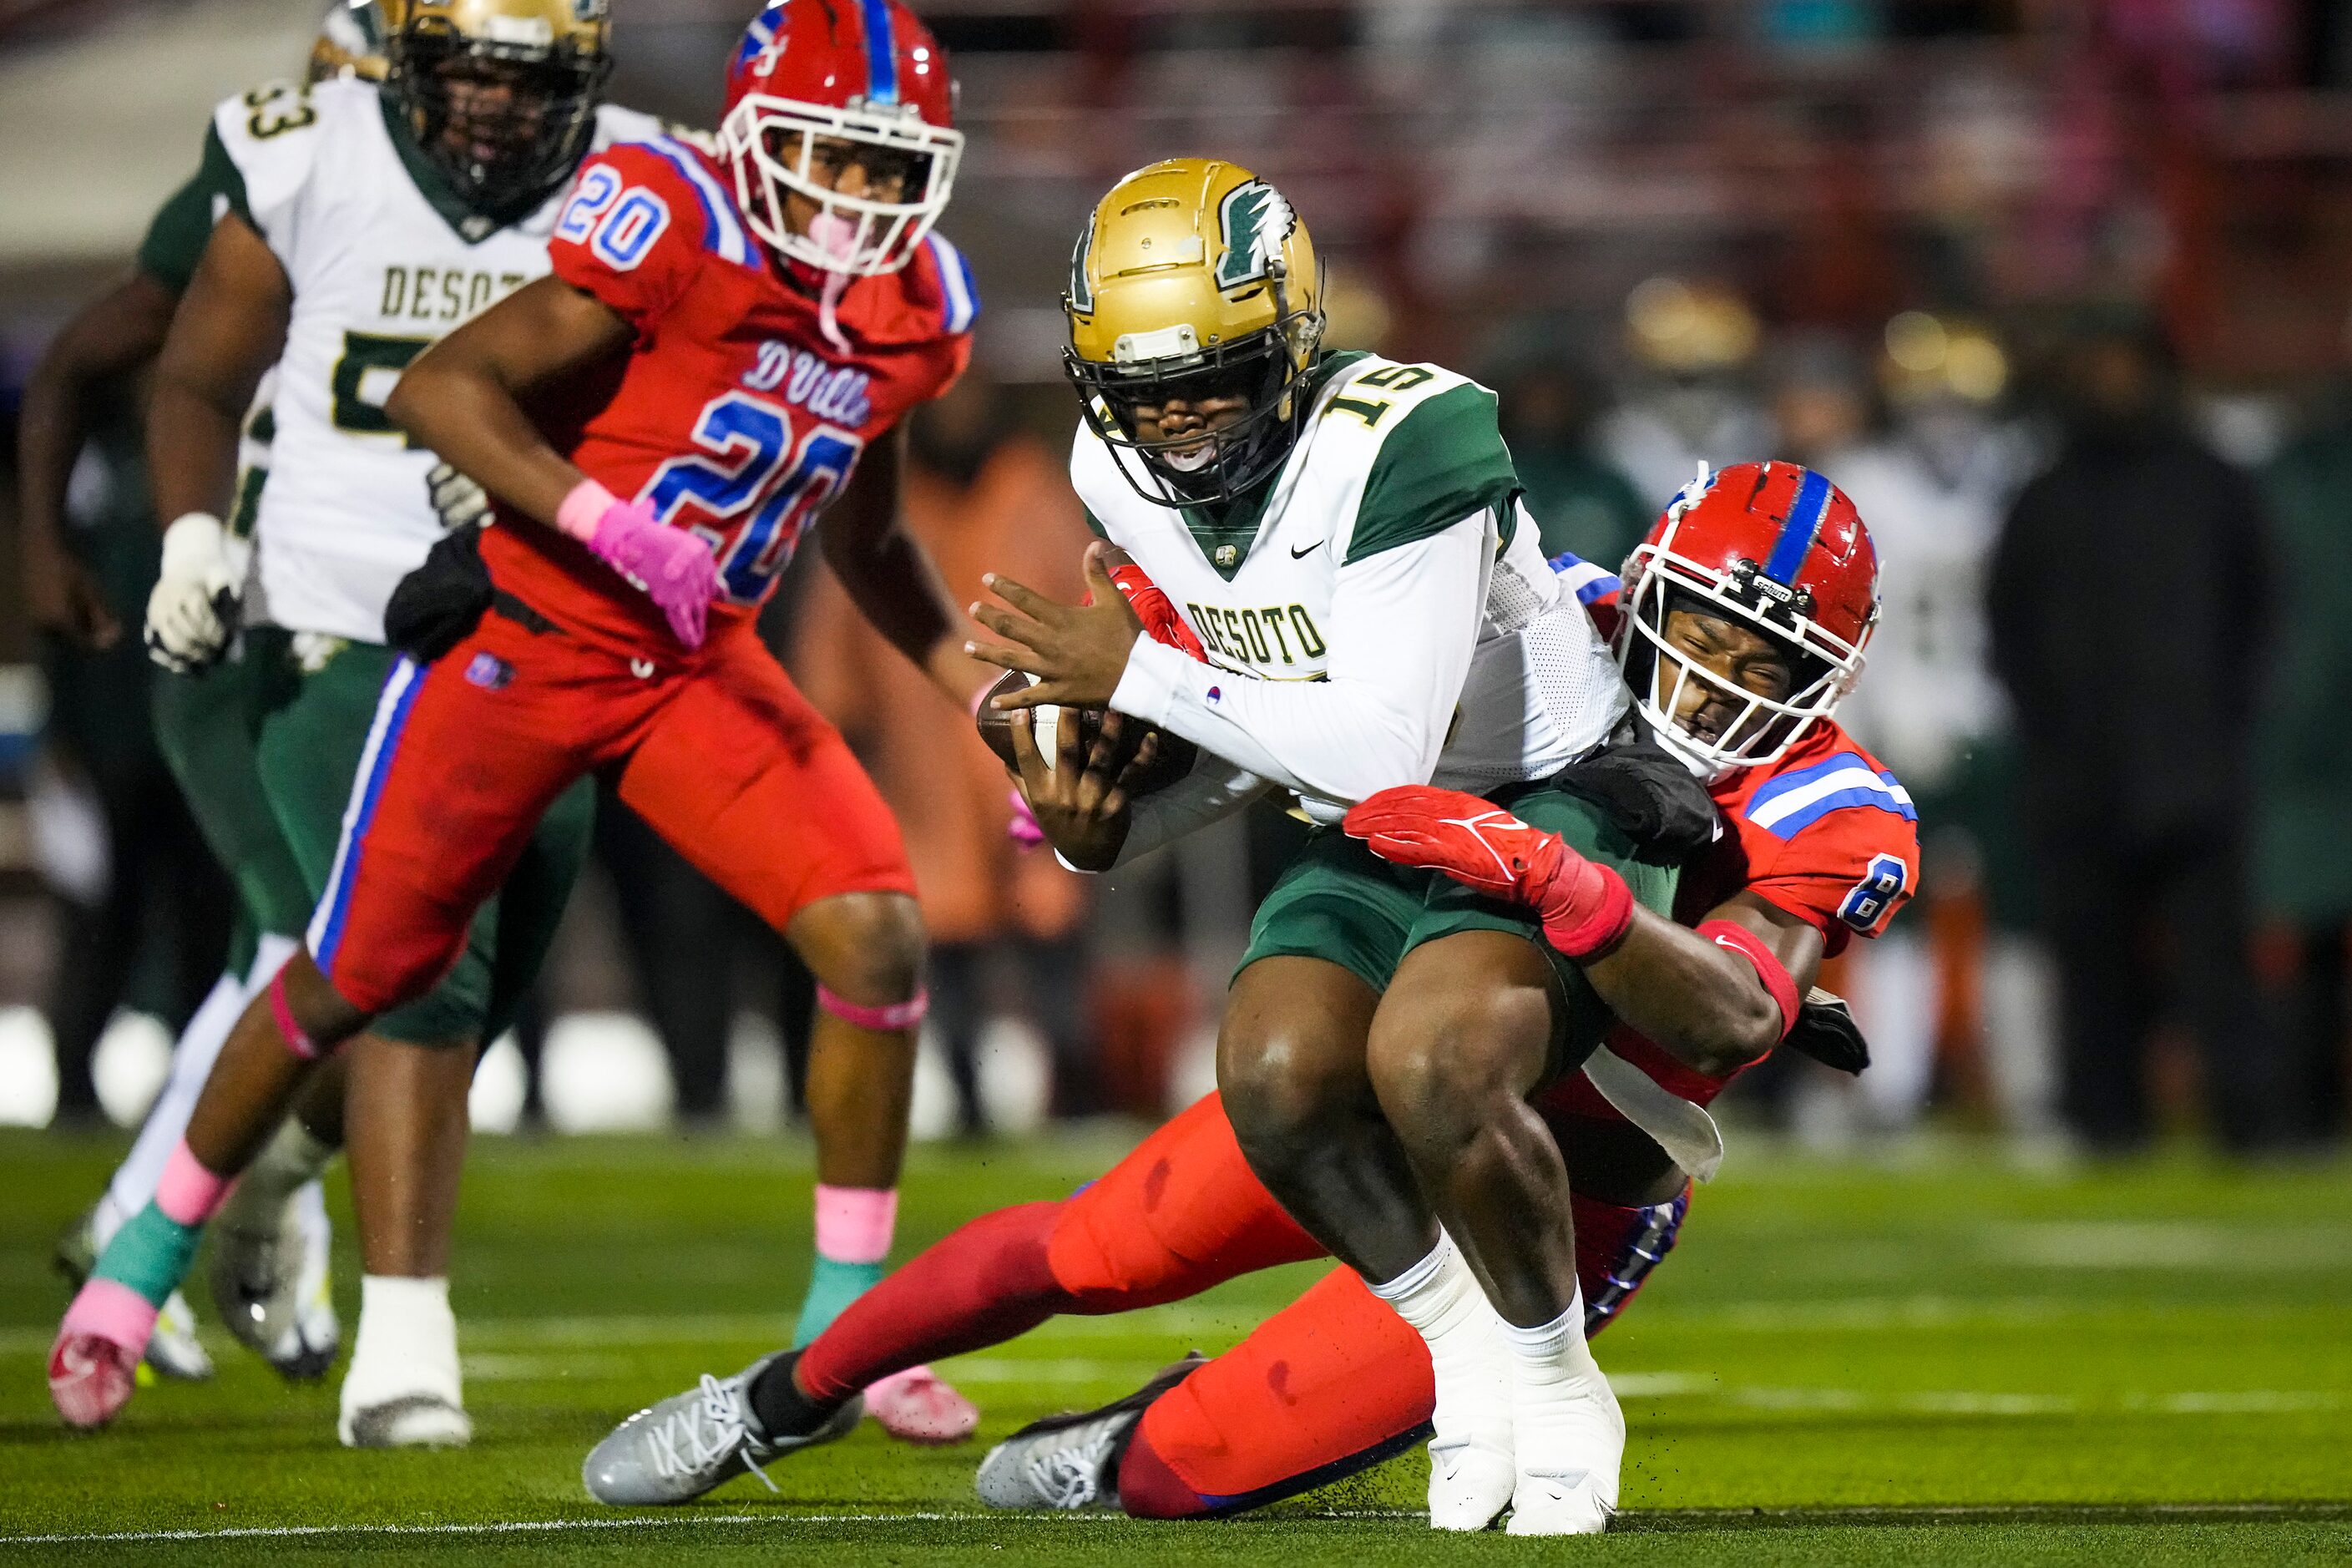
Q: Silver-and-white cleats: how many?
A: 2